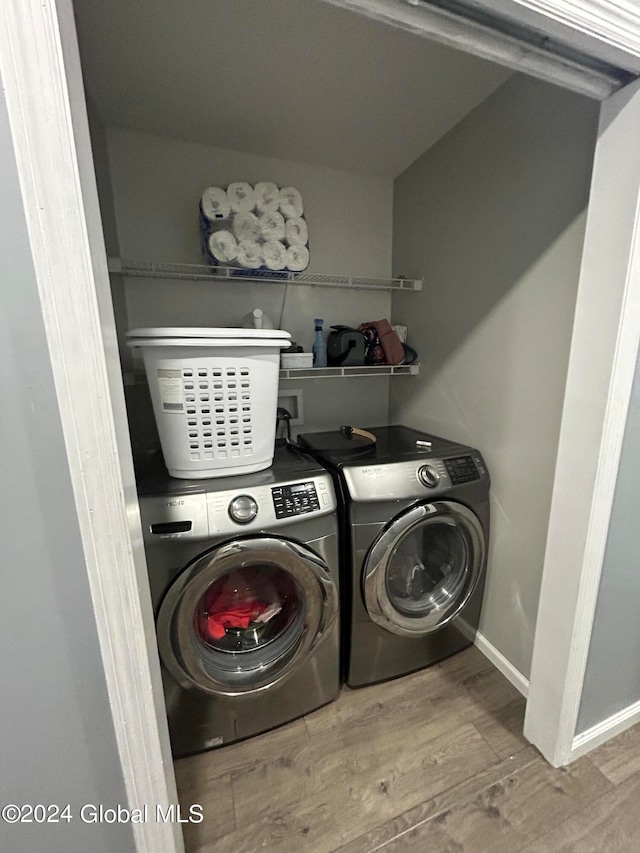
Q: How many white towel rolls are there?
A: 11